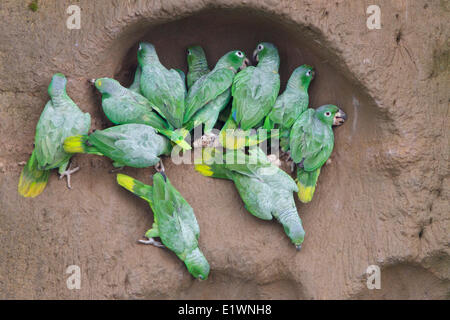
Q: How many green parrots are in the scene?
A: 11